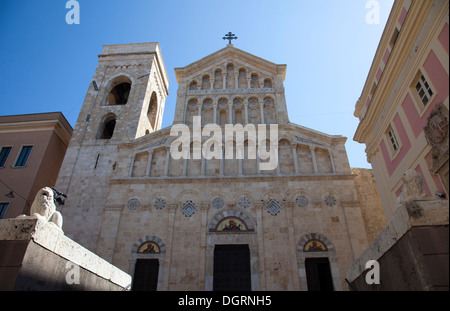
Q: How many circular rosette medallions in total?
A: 6